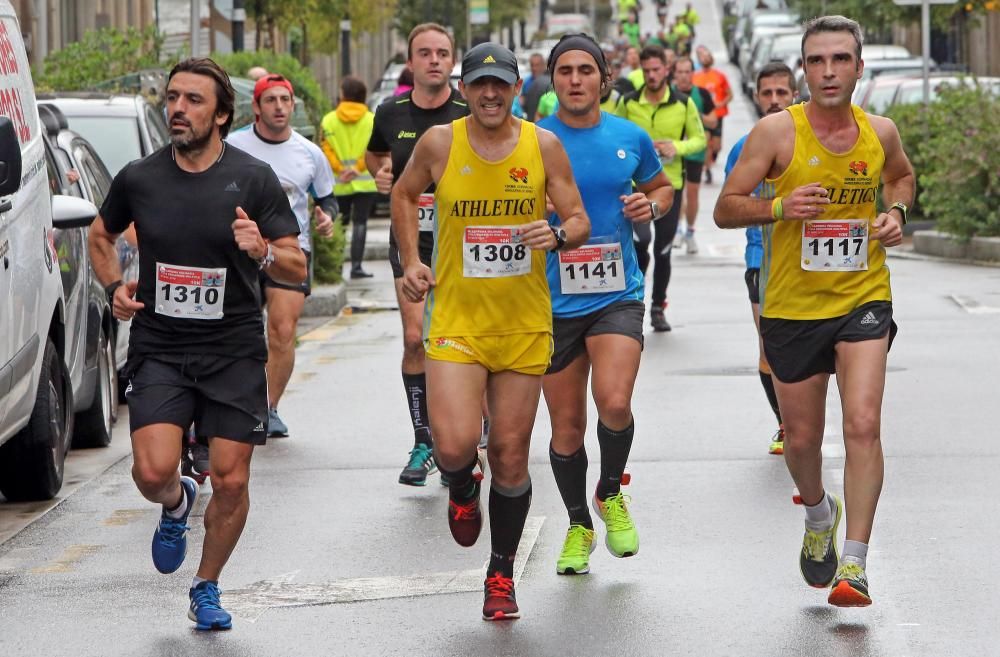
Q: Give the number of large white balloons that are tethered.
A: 0